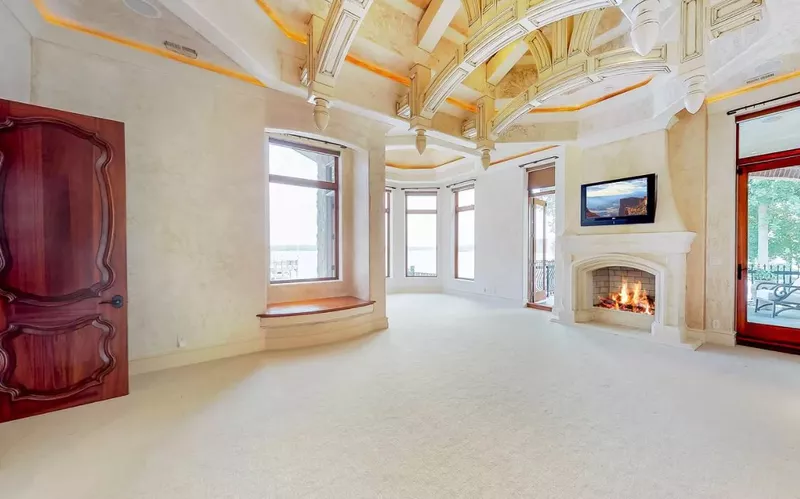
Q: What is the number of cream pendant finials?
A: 5